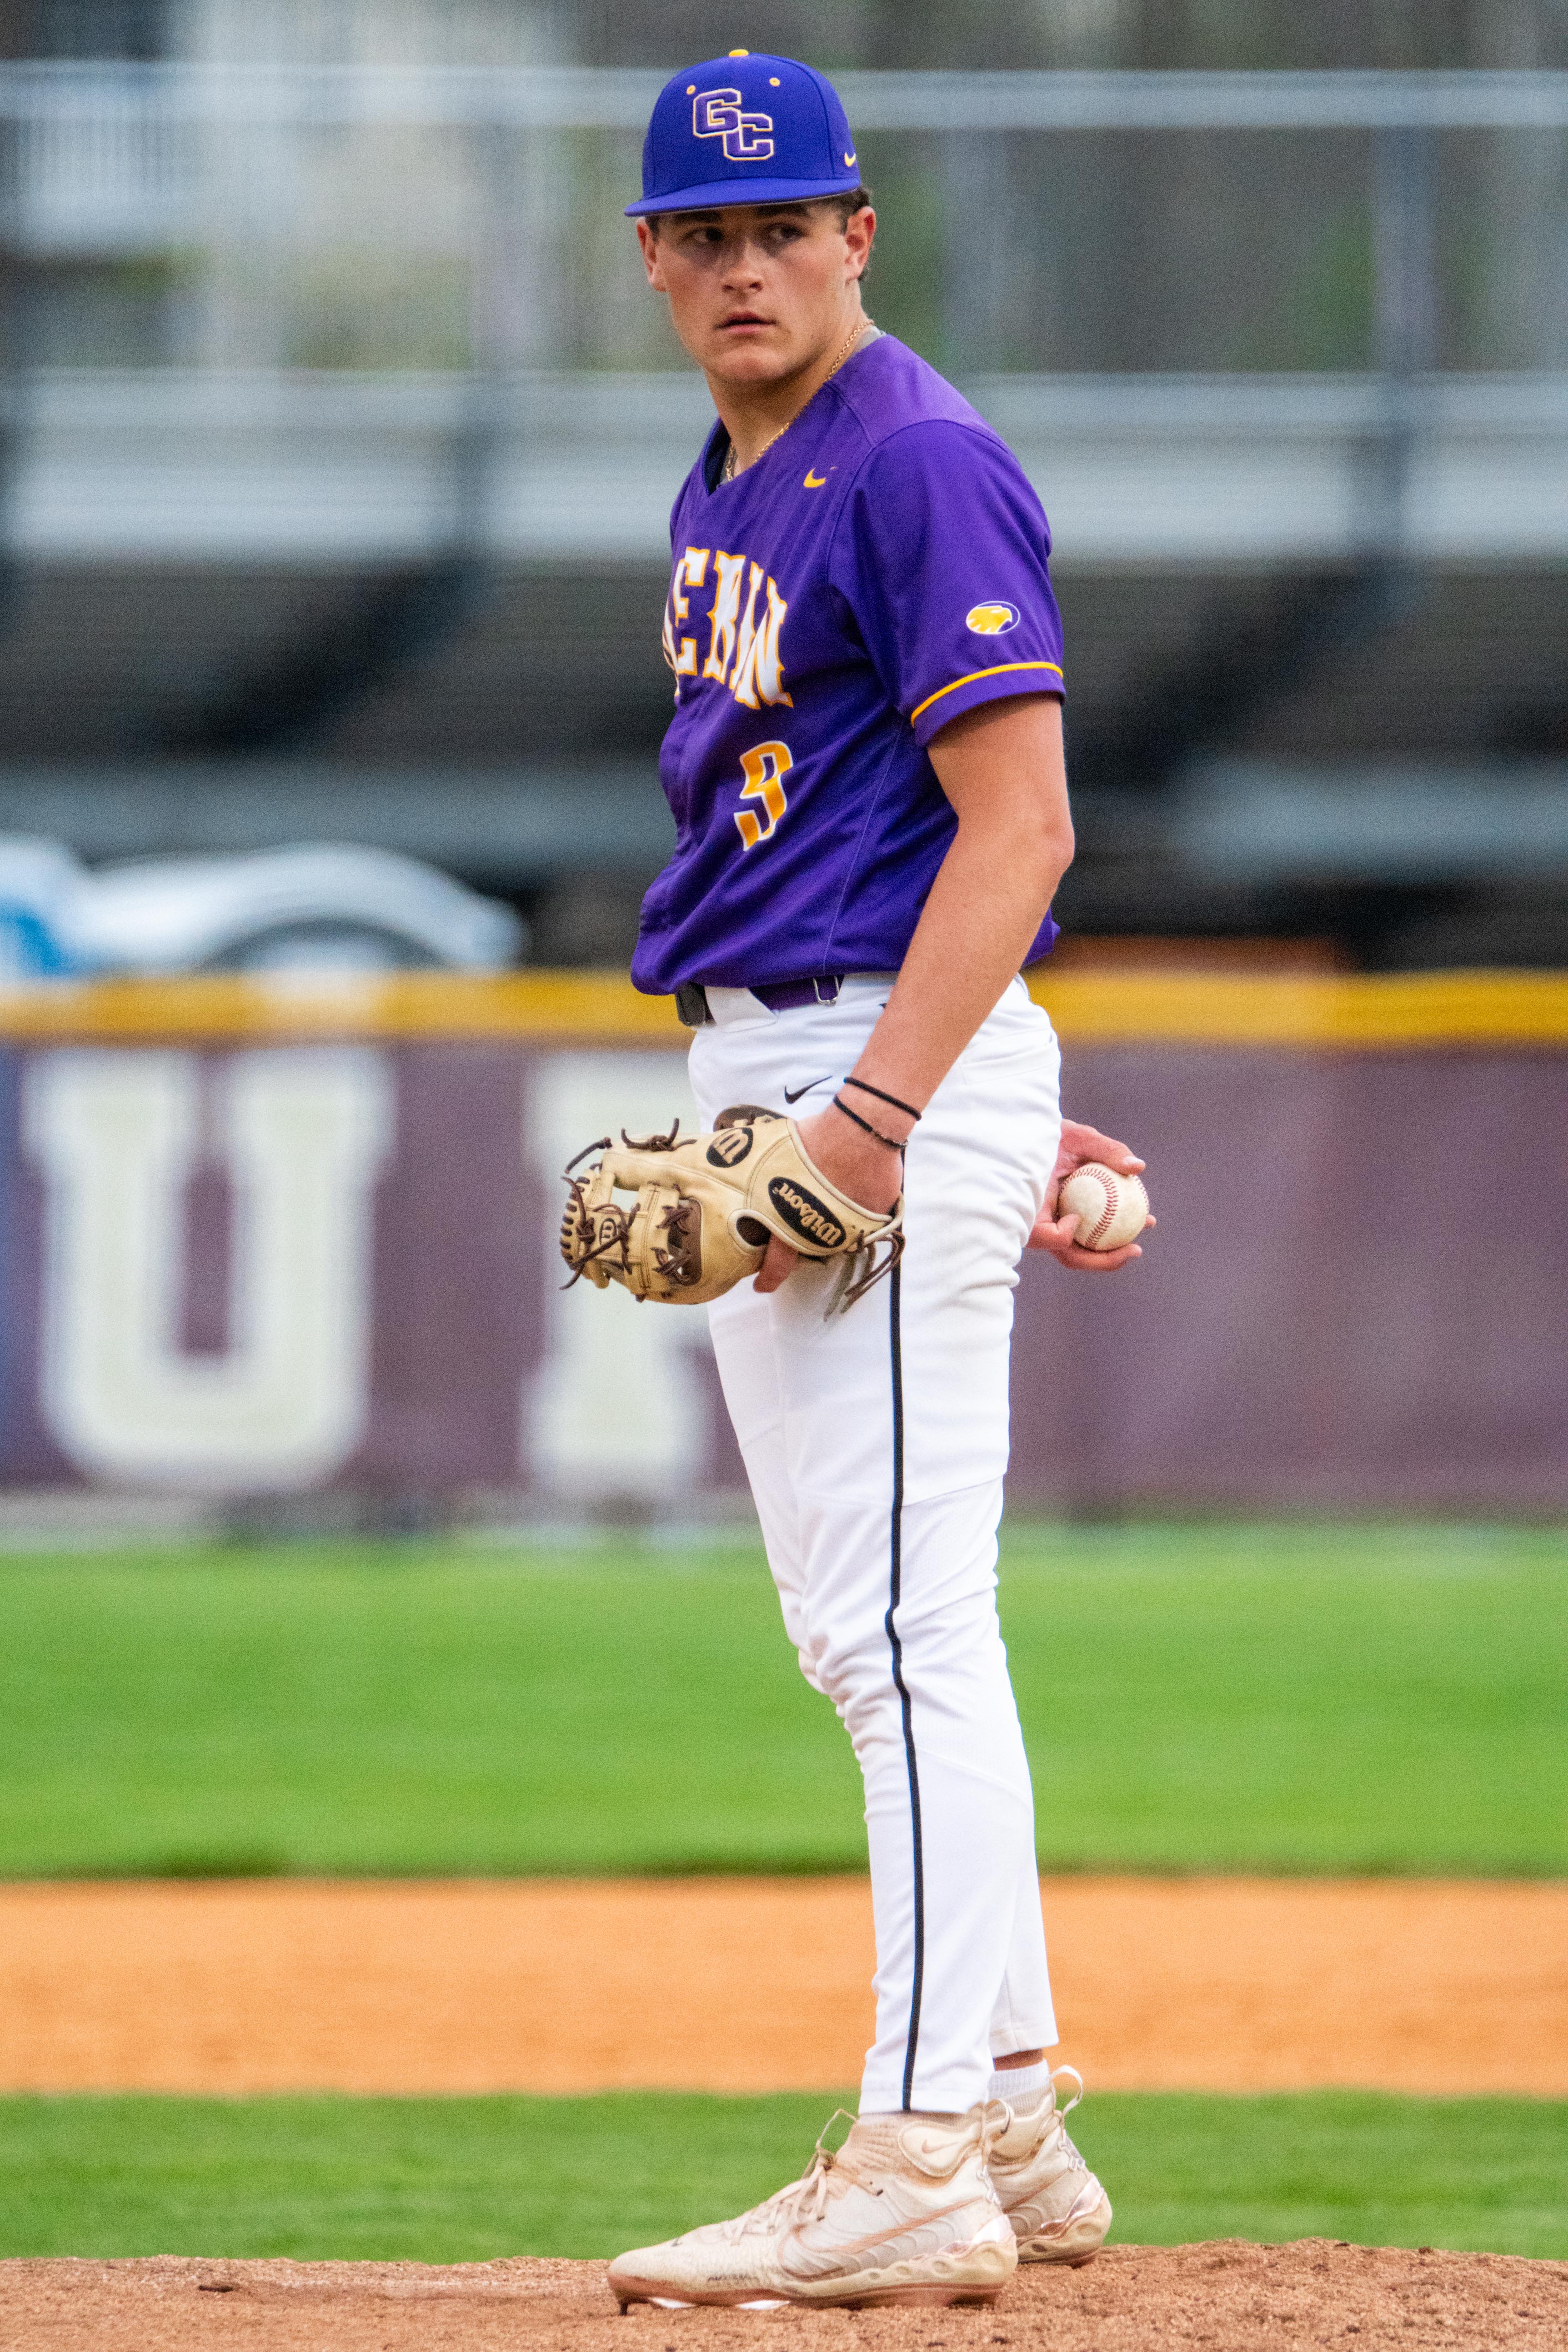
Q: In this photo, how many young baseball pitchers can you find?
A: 1